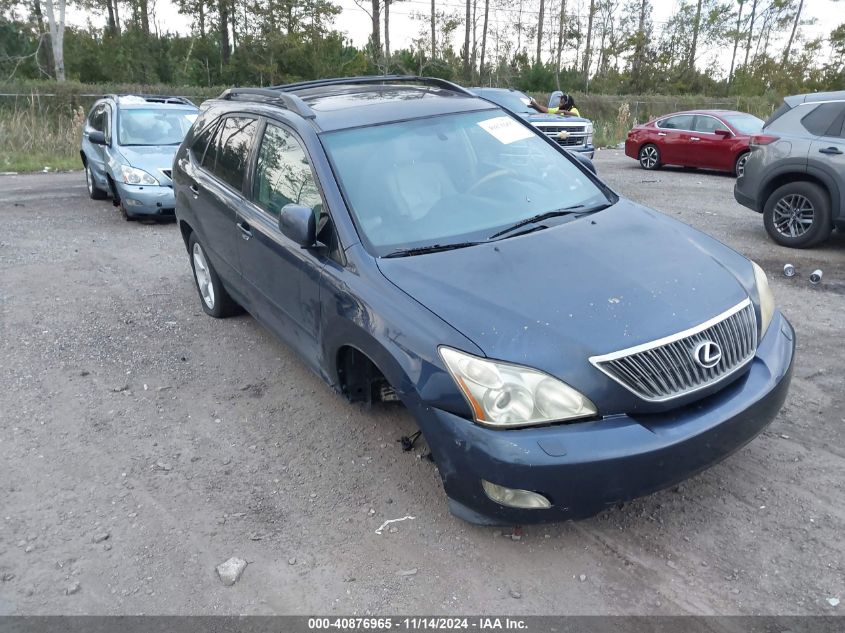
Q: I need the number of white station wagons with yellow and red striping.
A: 0